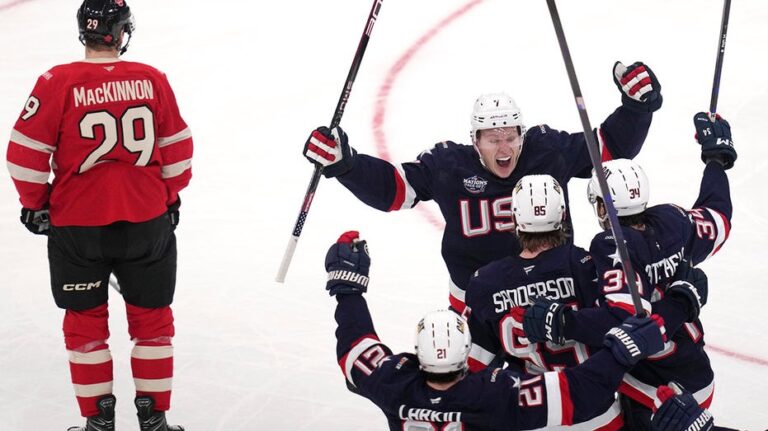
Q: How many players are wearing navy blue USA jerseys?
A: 4